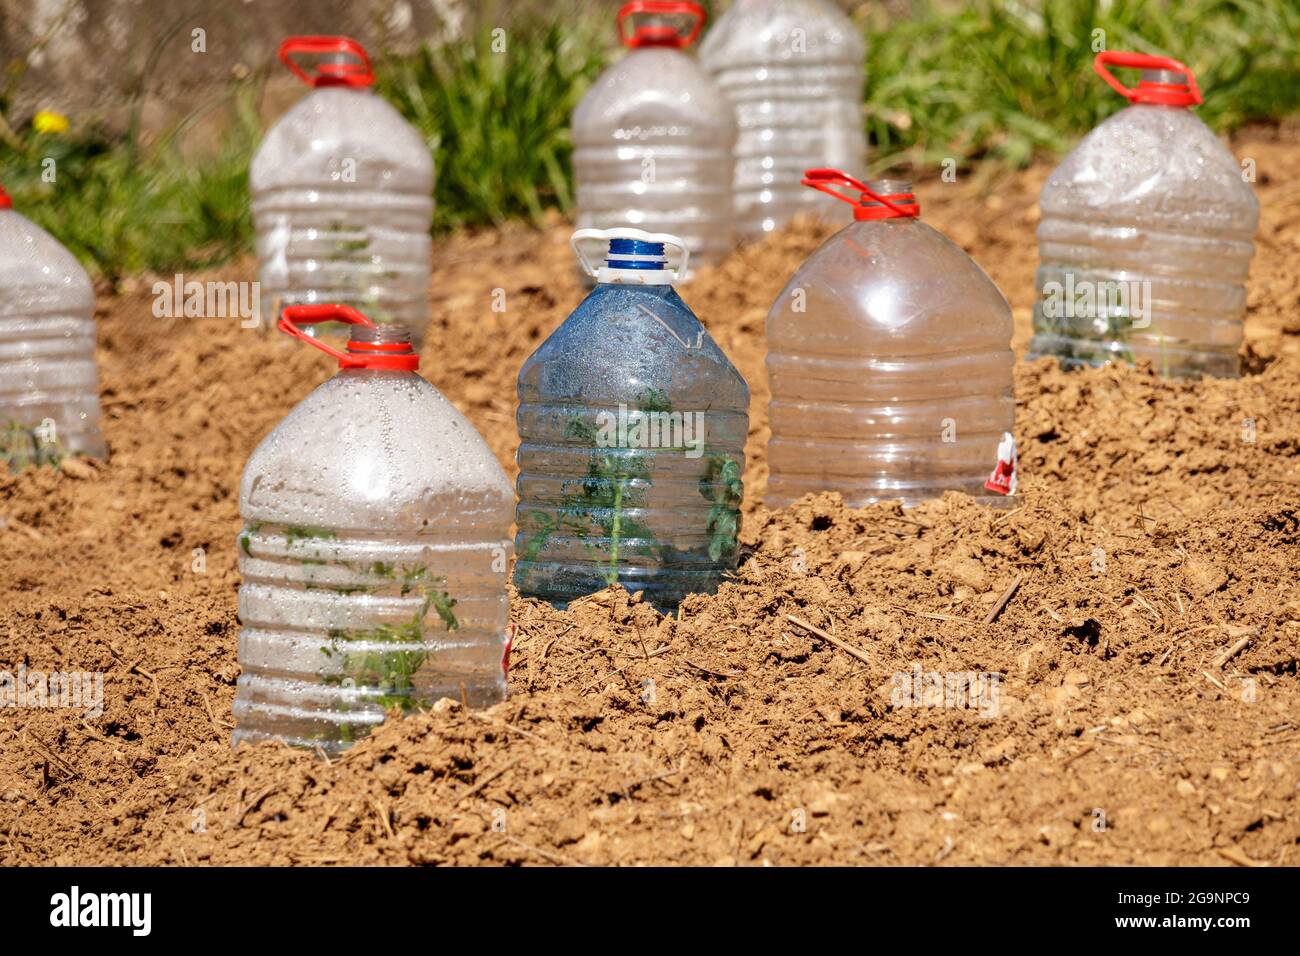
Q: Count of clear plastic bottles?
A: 7